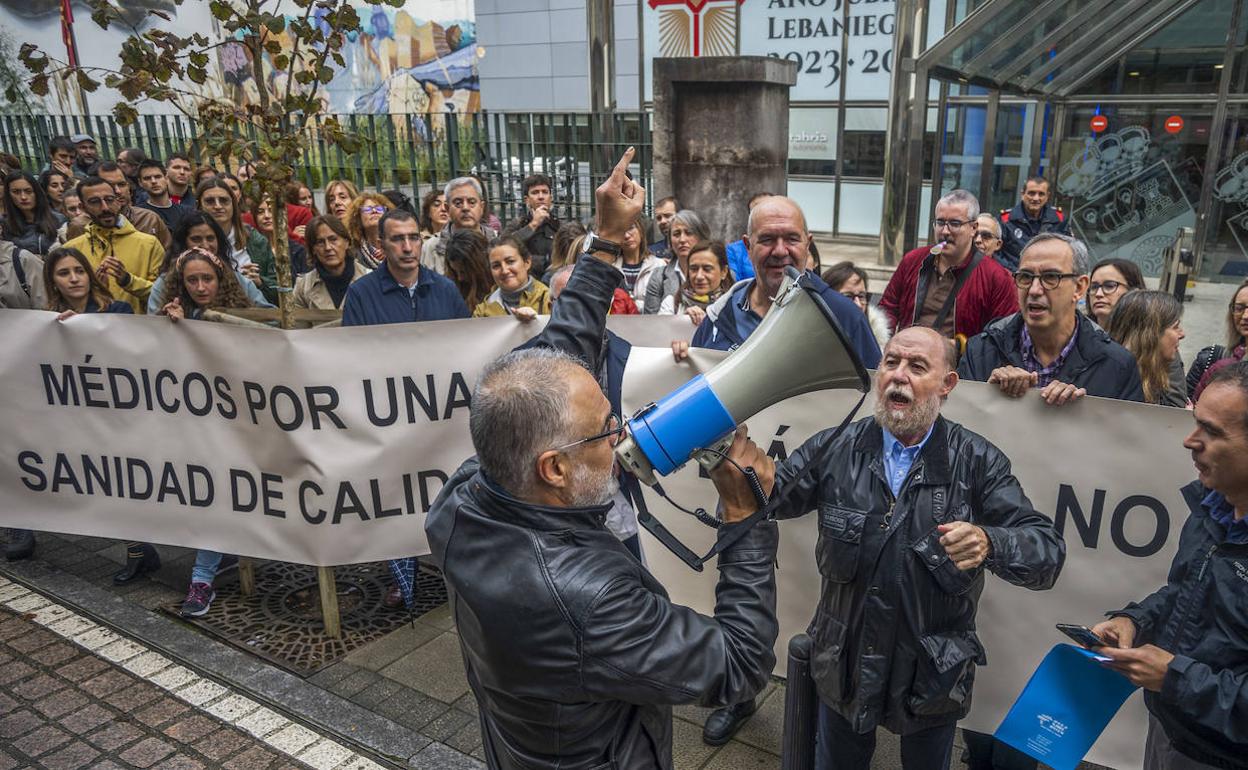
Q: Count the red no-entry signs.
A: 2